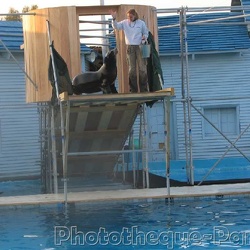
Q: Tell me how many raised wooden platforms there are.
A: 1